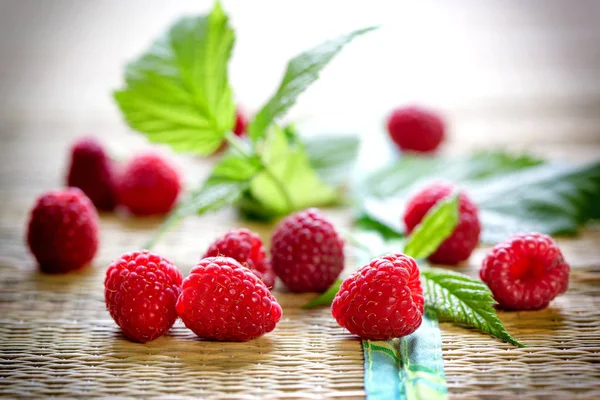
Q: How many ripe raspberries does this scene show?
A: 12